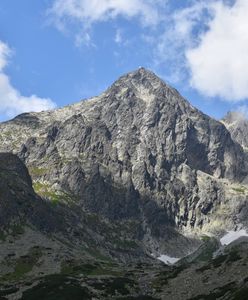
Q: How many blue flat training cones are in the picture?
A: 0